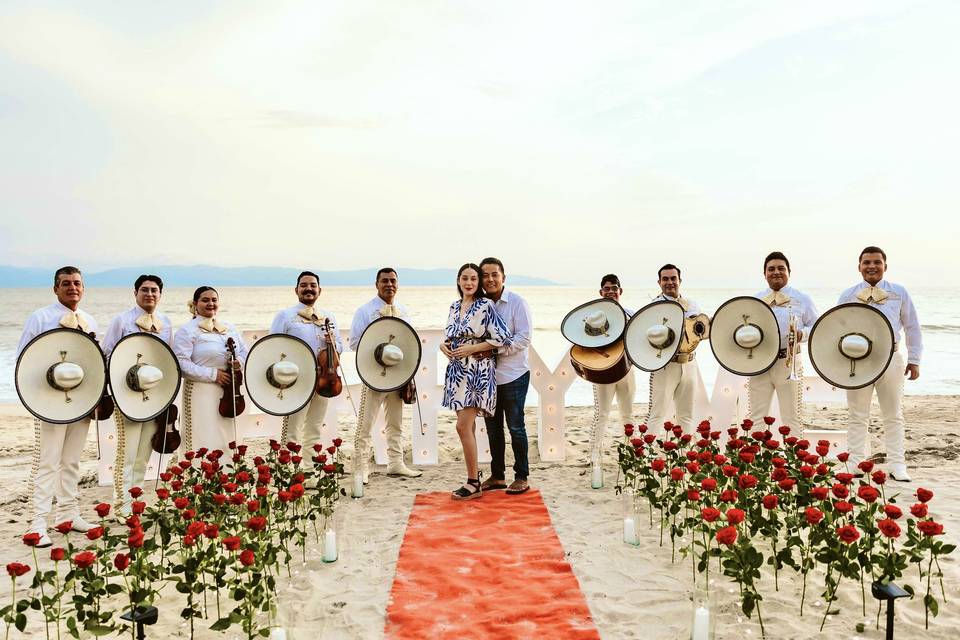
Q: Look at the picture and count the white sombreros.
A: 8